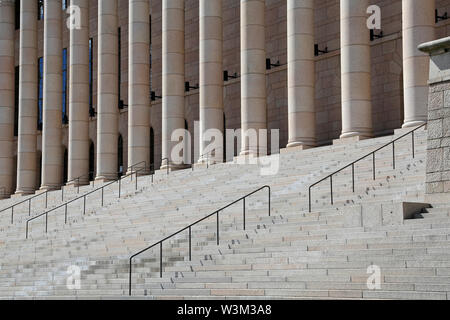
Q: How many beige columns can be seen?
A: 12